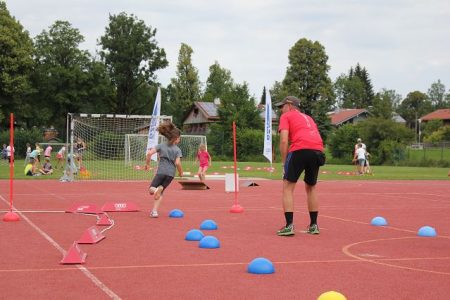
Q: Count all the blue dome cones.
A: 7